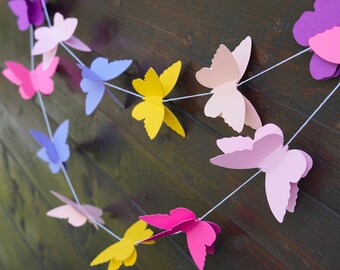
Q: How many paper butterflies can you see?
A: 13